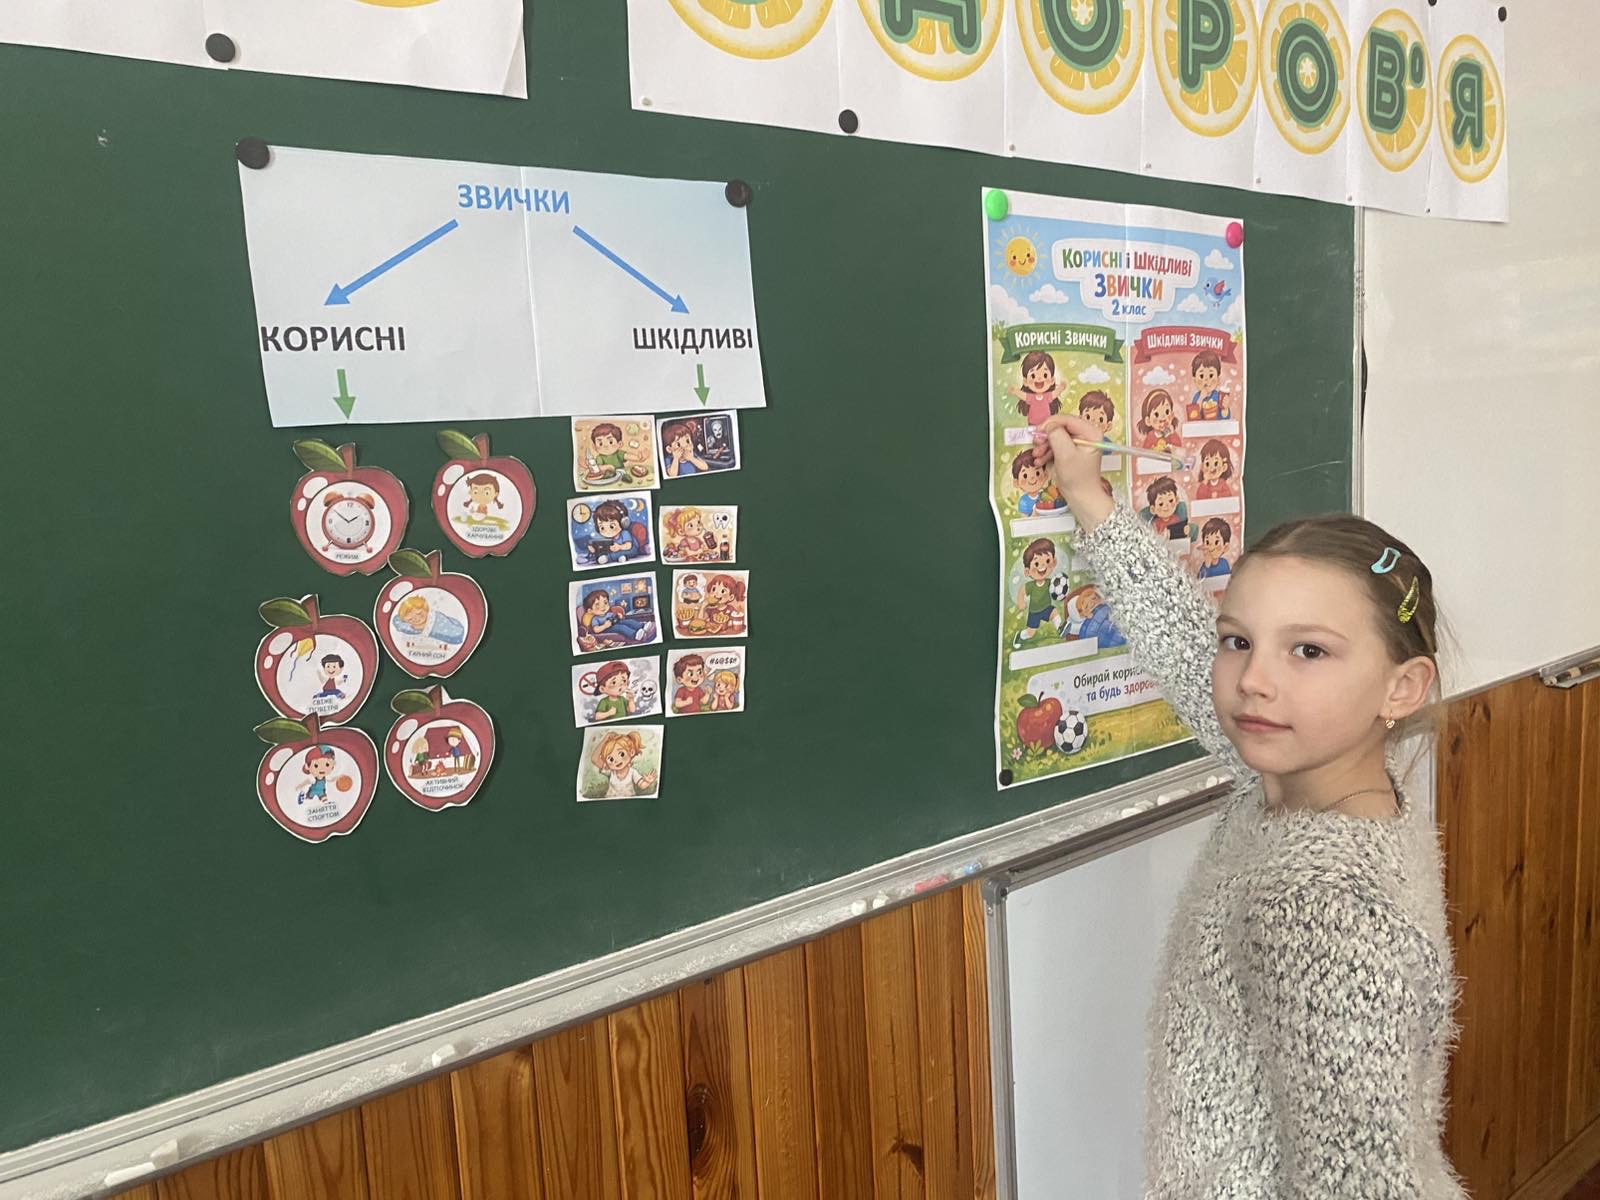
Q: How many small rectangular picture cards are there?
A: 9